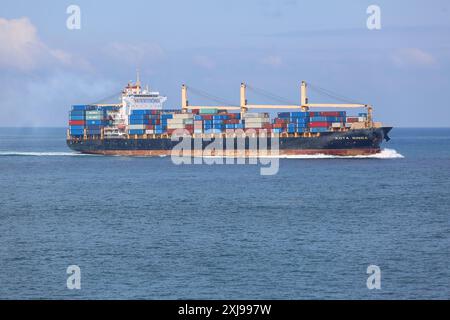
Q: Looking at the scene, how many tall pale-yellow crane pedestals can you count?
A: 3